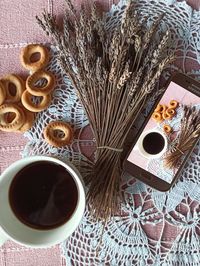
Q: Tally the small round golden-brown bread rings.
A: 8